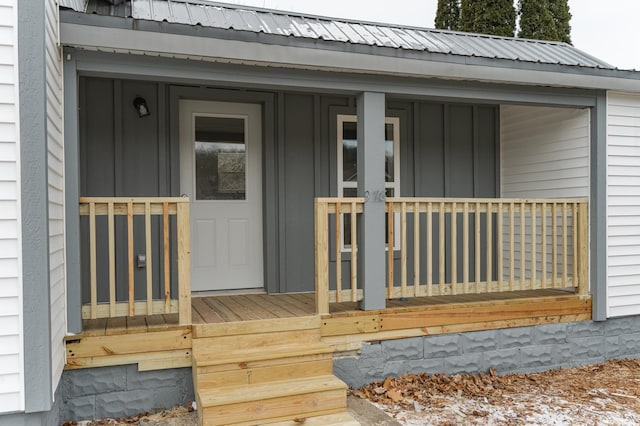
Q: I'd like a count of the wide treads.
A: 3